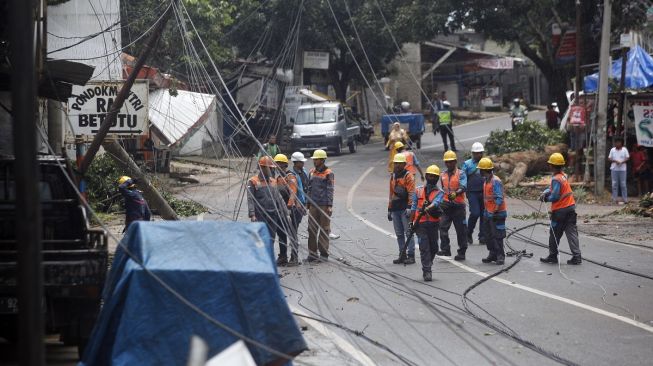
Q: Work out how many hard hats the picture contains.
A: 12